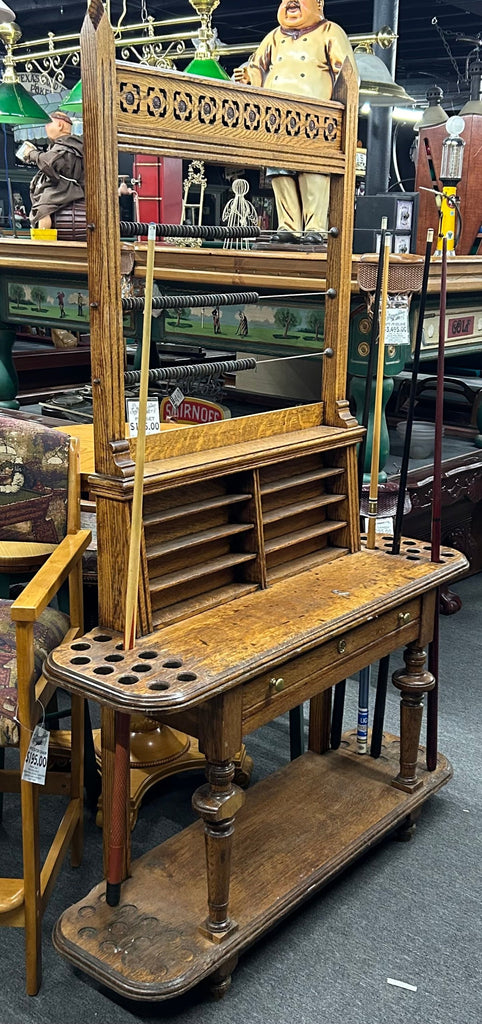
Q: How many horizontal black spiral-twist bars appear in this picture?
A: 3